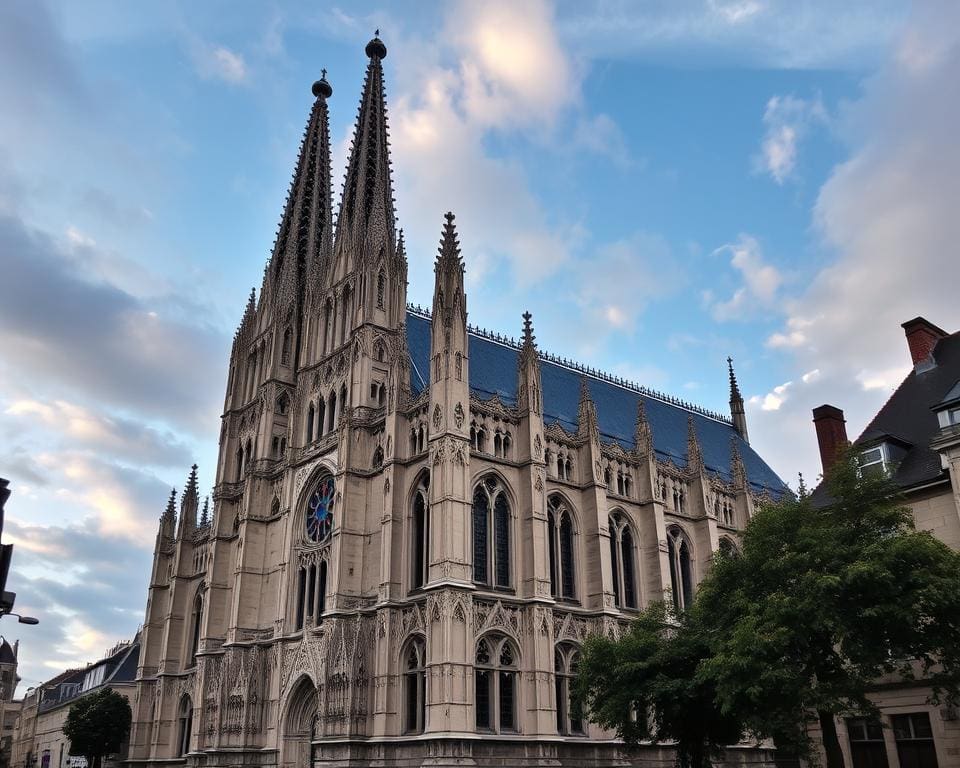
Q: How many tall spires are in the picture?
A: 2